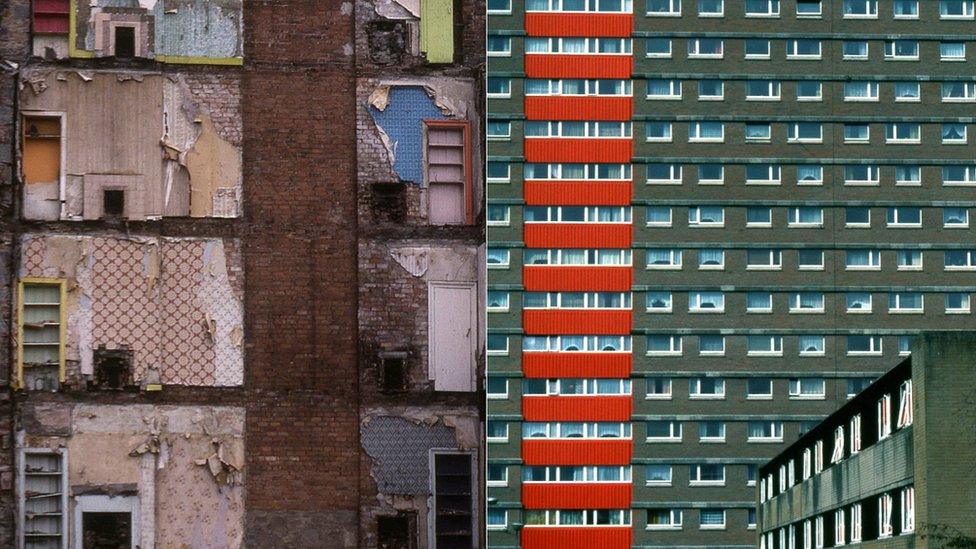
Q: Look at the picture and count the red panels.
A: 13